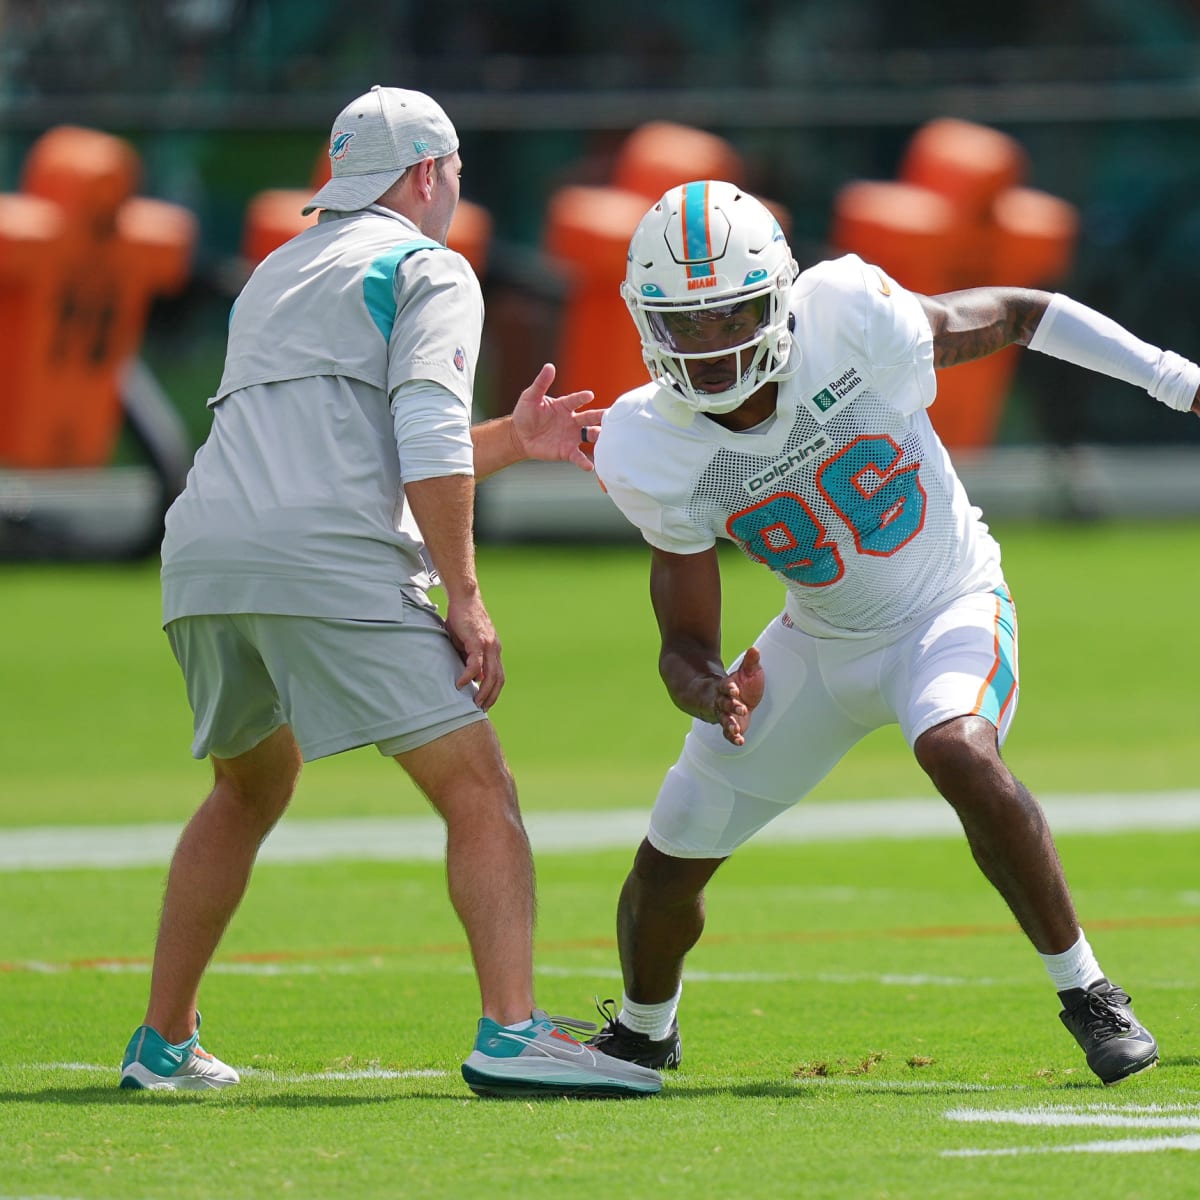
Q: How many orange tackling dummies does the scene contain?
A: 4